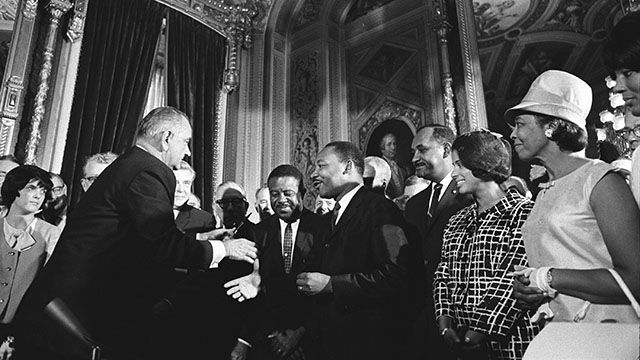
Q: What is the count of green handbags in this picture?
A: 0